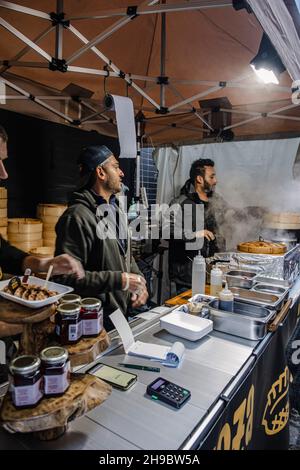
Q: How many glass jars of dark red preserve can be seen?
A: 5